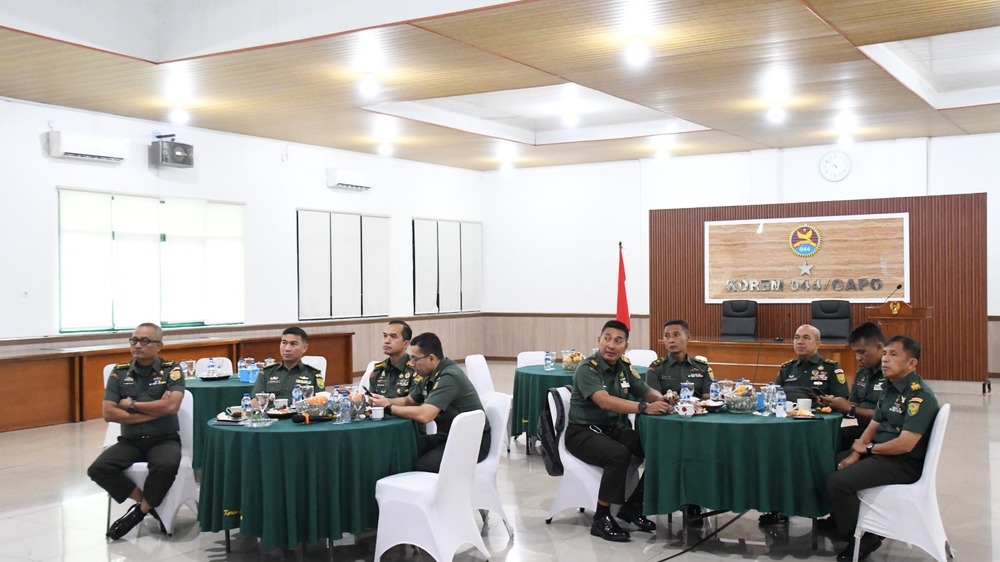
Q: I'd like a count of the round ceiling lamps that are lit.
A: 9